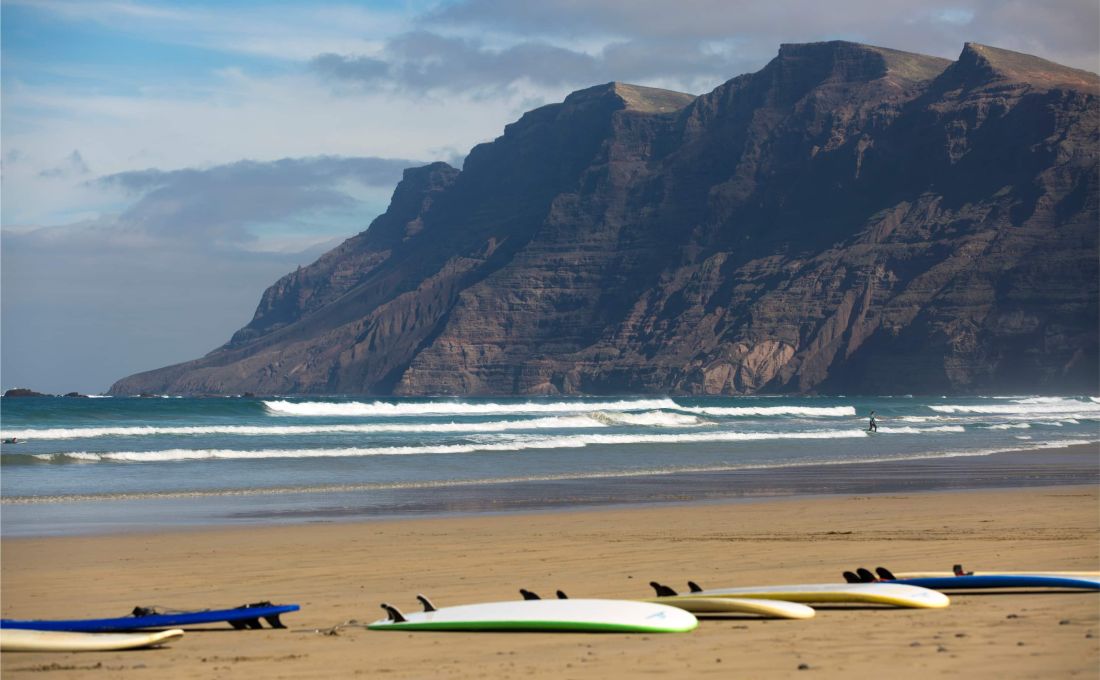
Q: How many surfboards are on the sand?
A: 7